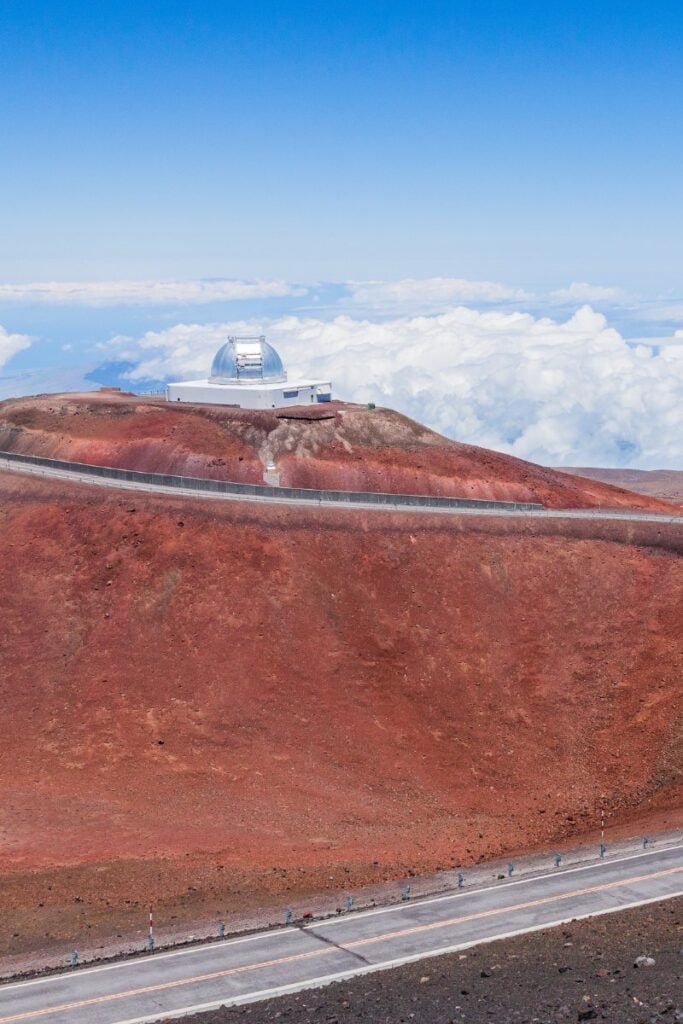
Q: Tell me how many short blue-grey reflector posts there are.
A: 11